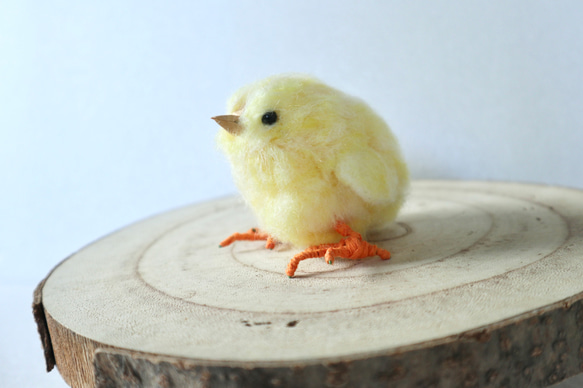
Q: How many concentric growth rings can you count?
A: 3